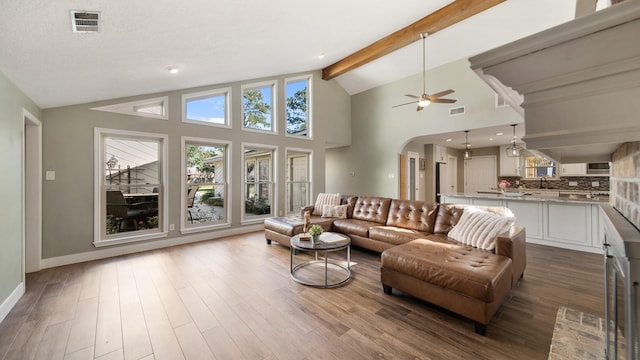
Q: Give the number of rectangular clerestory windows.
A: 3